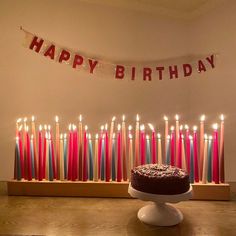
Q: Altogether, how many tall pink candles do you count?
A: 12